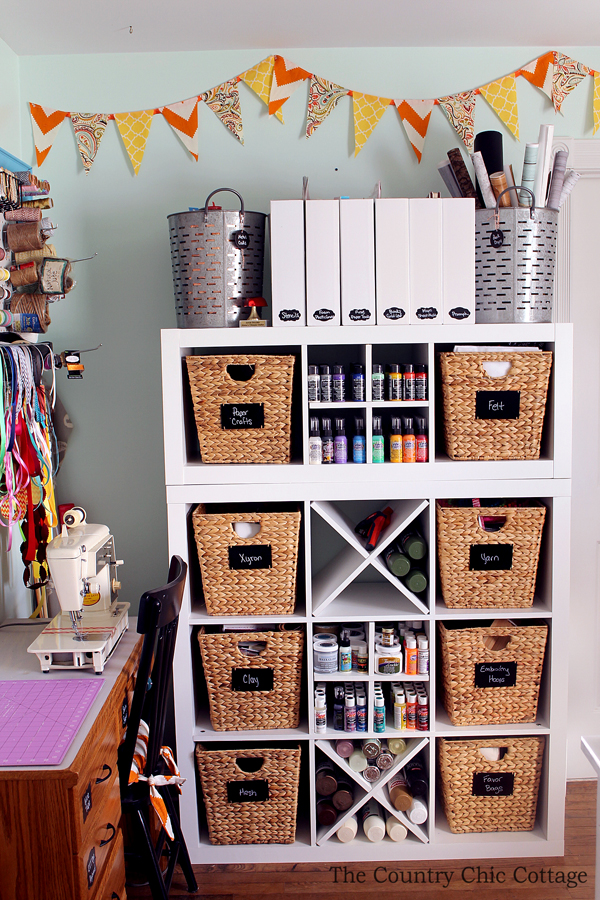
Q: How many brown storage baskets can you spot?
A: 8